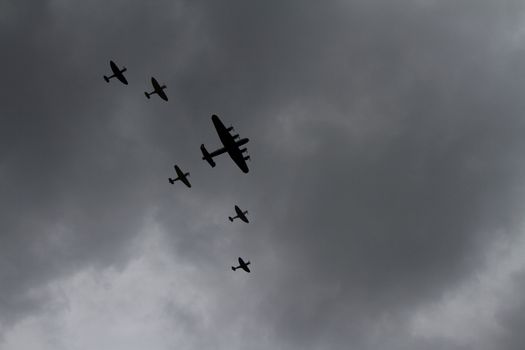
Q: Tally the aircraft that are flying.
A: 6